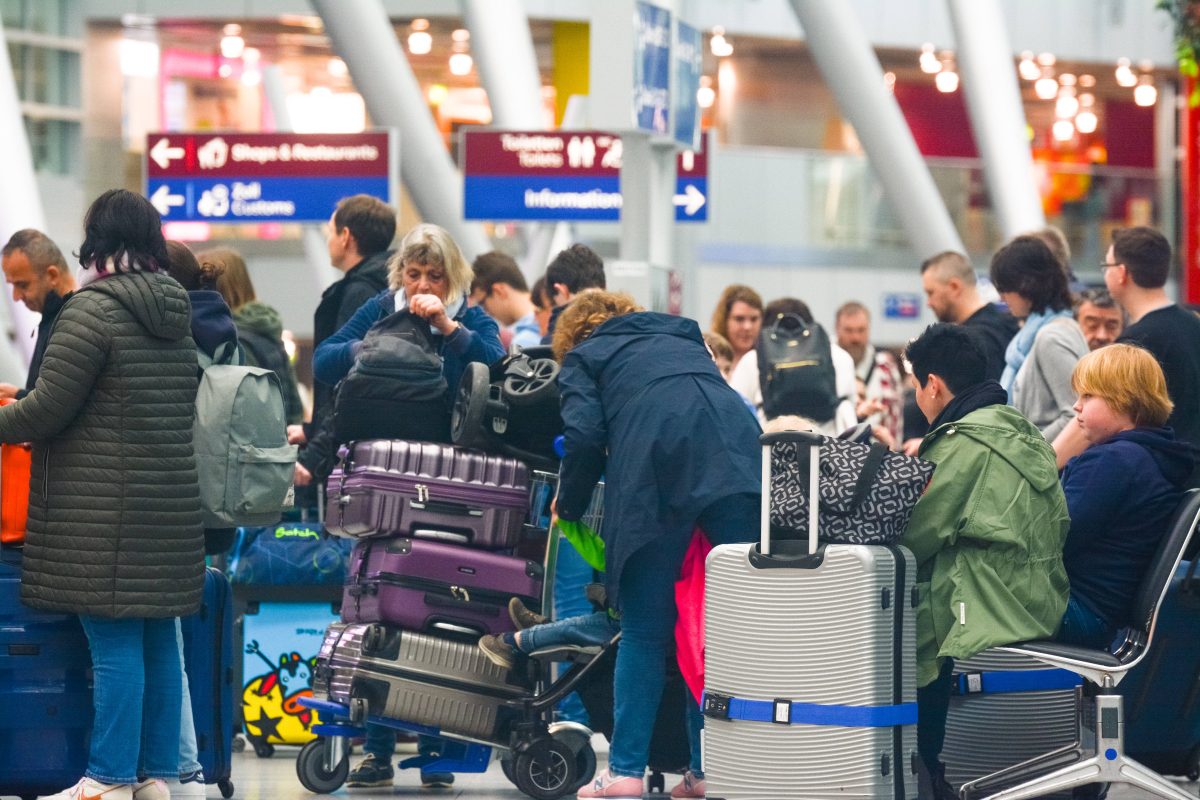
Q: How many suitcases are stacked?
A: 3